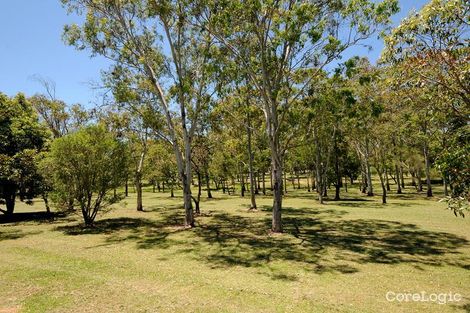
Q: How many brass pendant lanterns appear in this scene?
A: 0